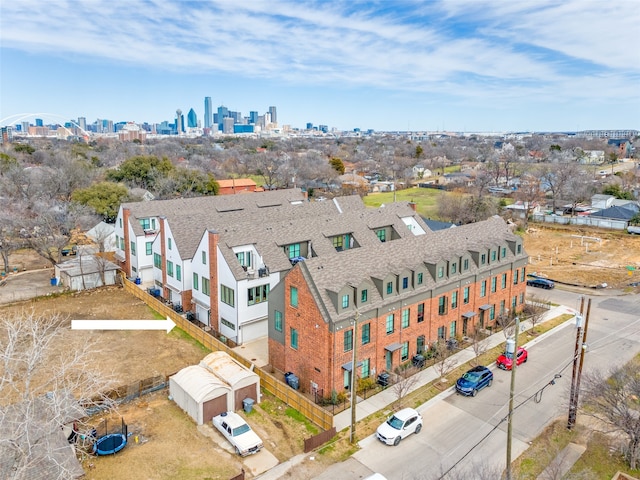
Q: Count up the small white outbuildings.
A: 2